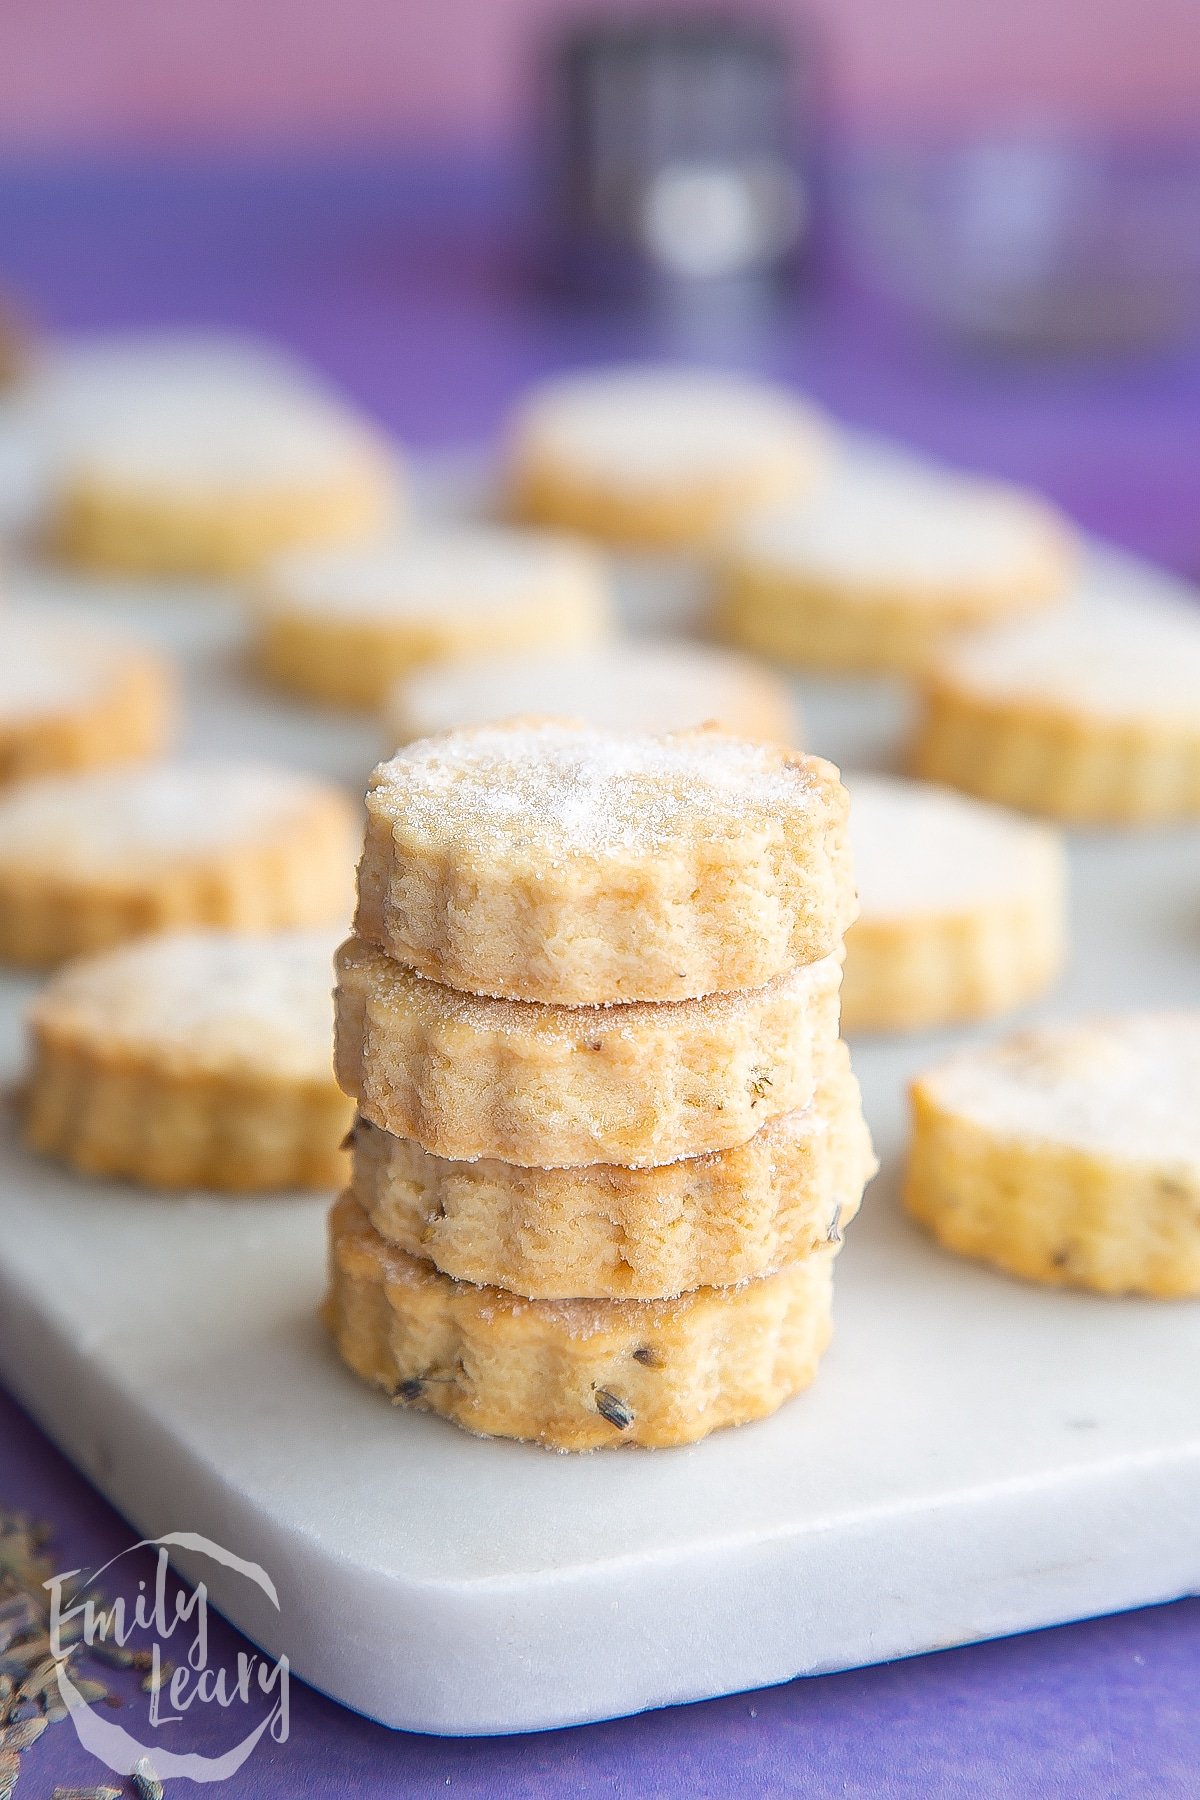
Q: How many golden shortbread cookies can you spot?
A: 15